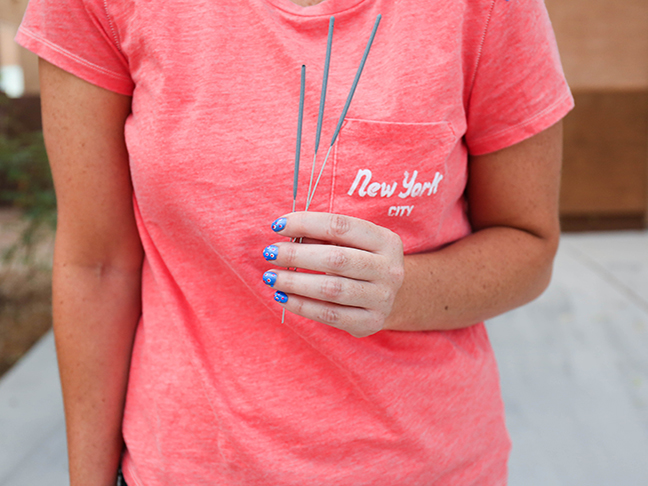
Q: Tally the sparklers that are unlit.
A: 3